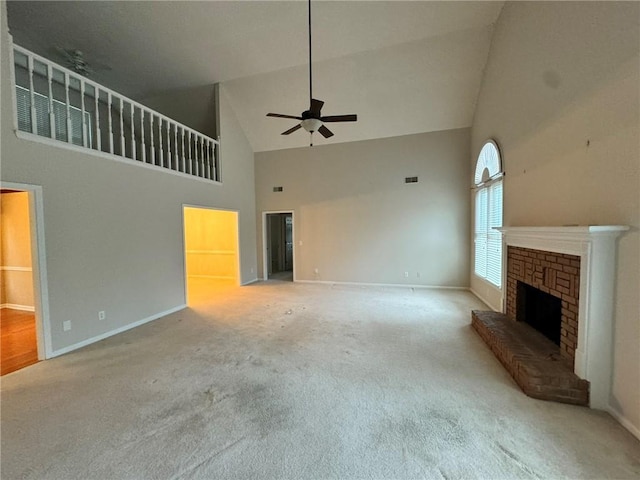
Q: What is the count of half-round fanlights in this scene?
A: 1